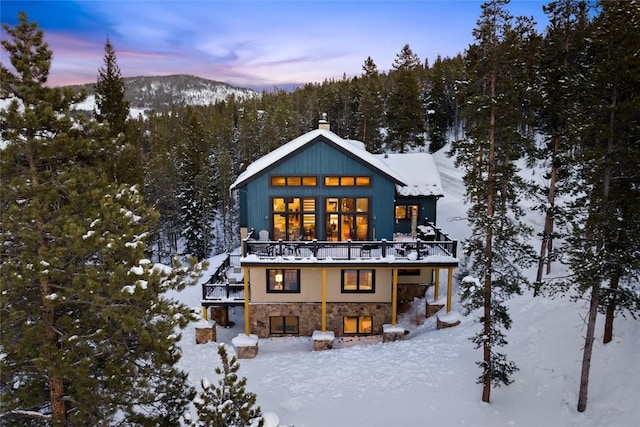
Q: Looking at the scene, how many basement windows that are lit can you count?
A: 1